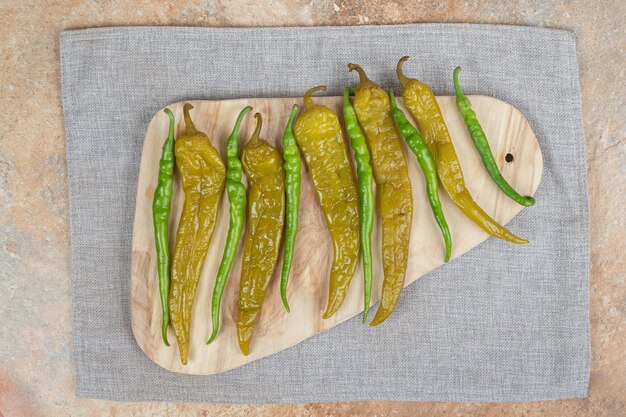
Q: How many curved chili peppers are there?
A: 11